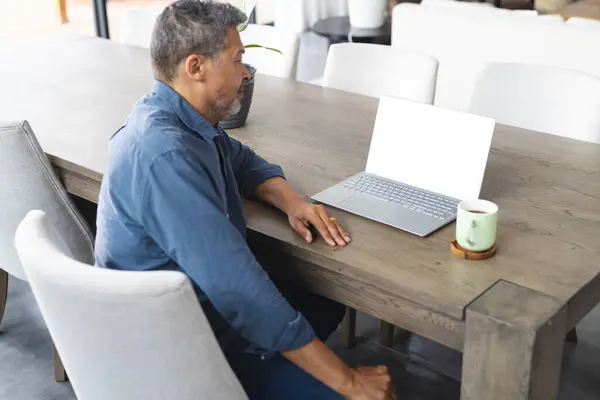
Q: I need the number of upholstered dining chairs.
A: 6